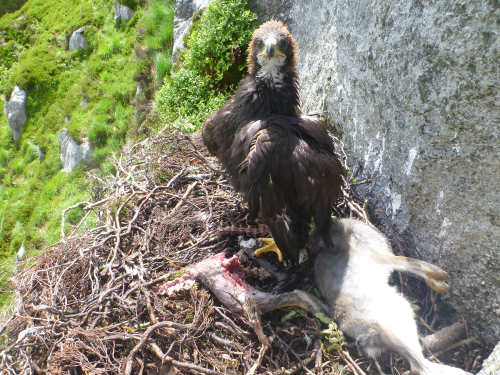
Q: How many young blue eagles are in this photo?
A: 0